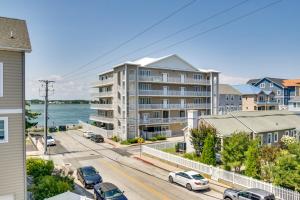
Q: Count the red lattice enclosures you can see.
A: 0